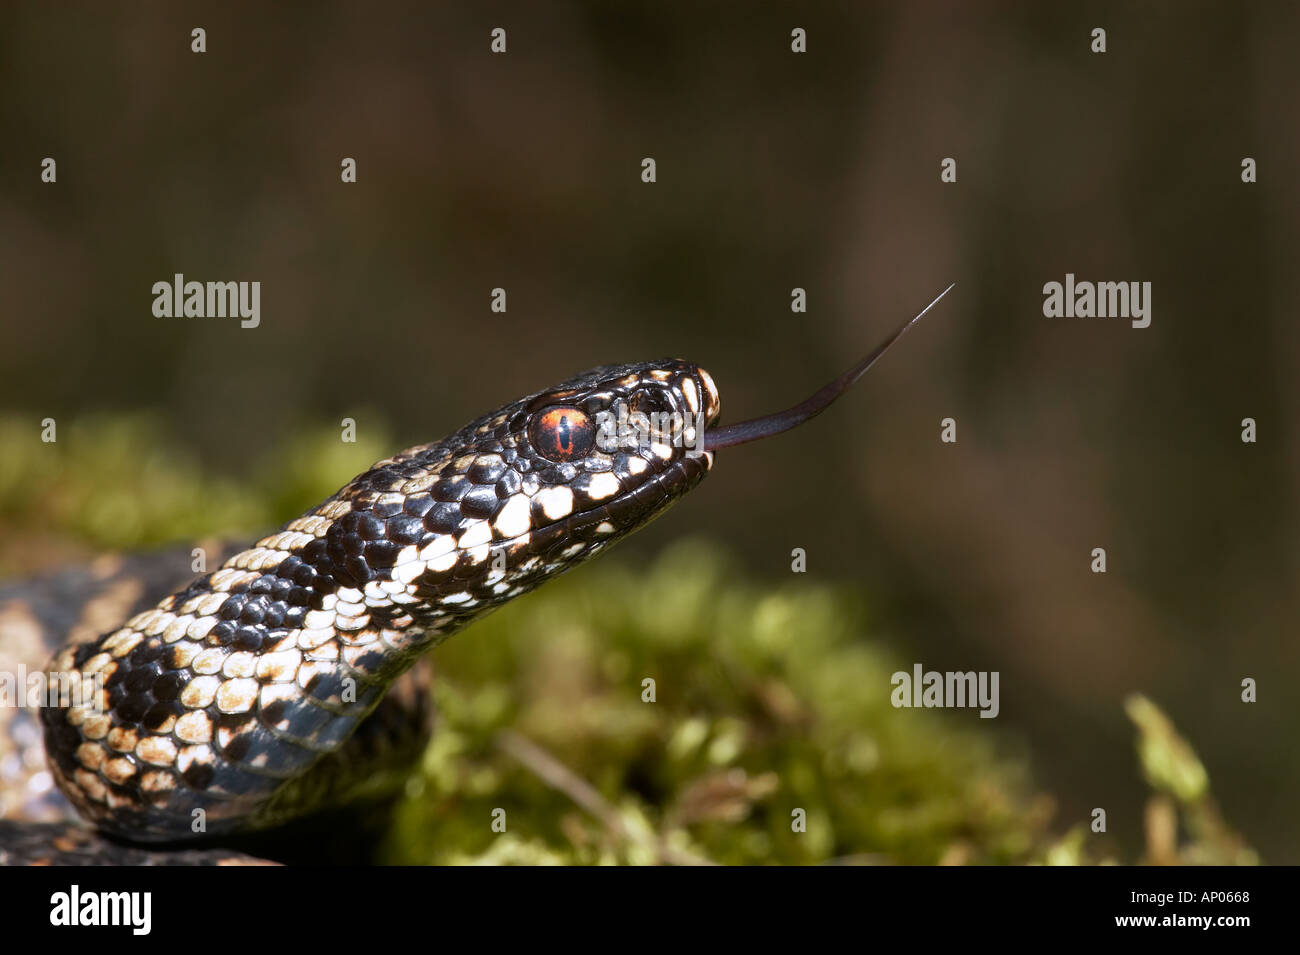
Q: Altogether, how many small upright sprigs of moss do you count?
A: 1